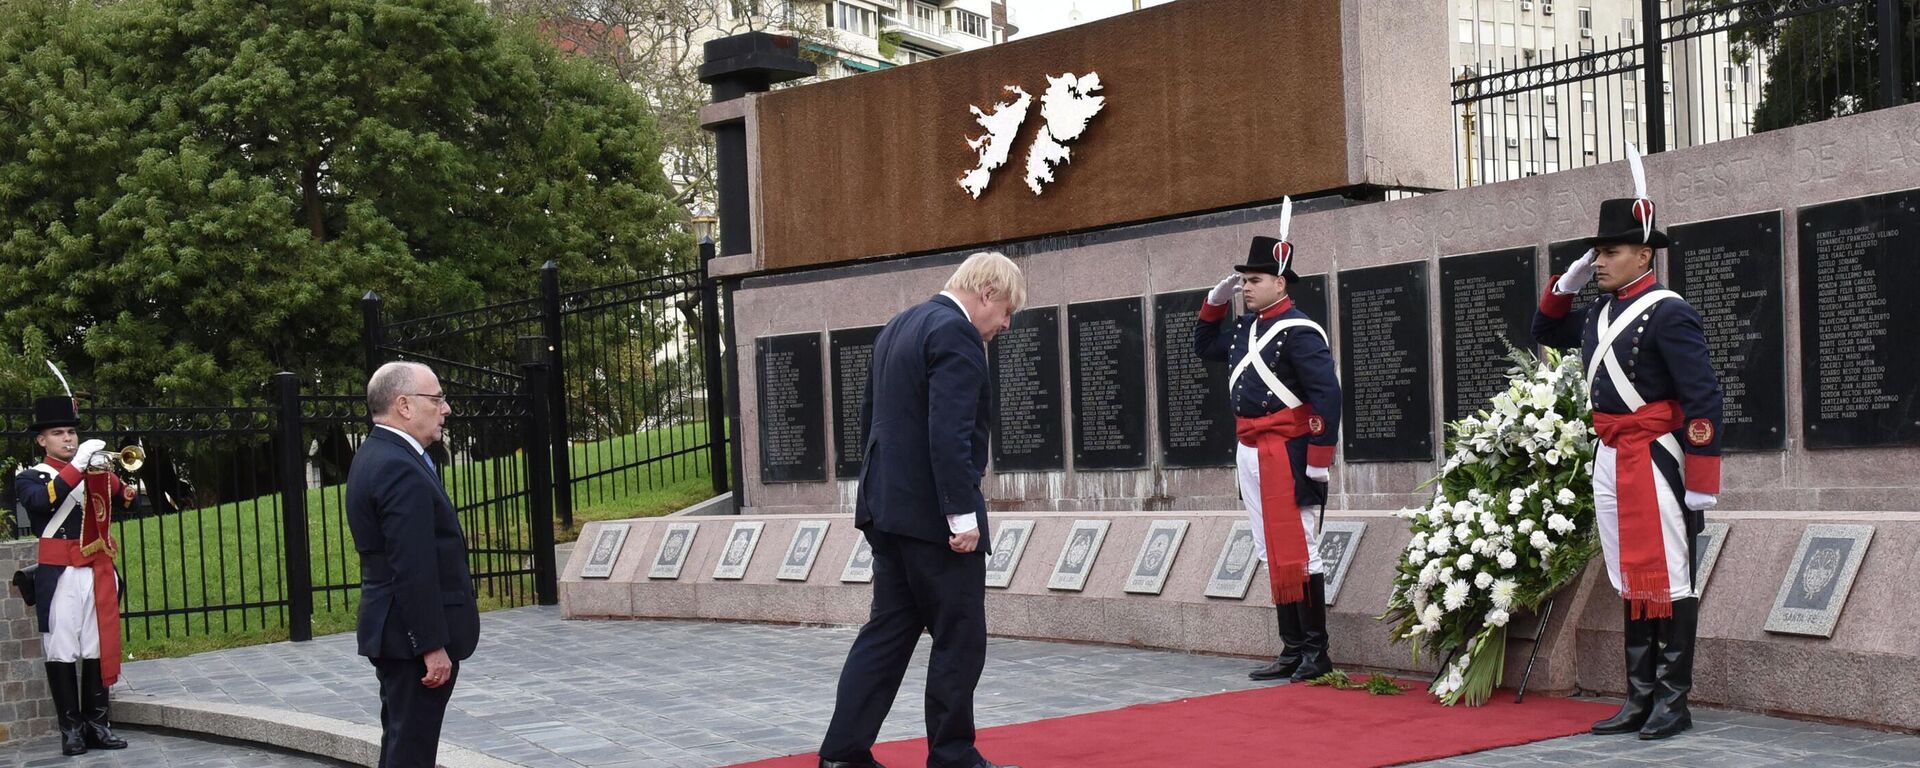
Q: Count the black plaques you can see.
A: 11